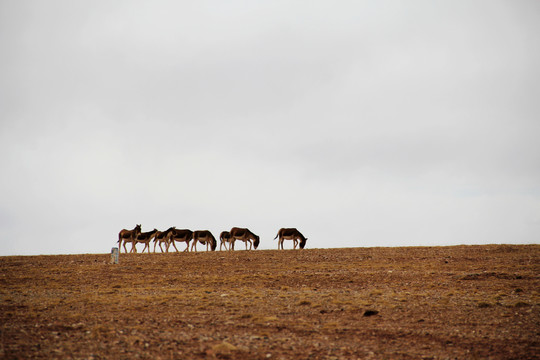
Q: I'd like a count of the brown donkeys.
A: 8